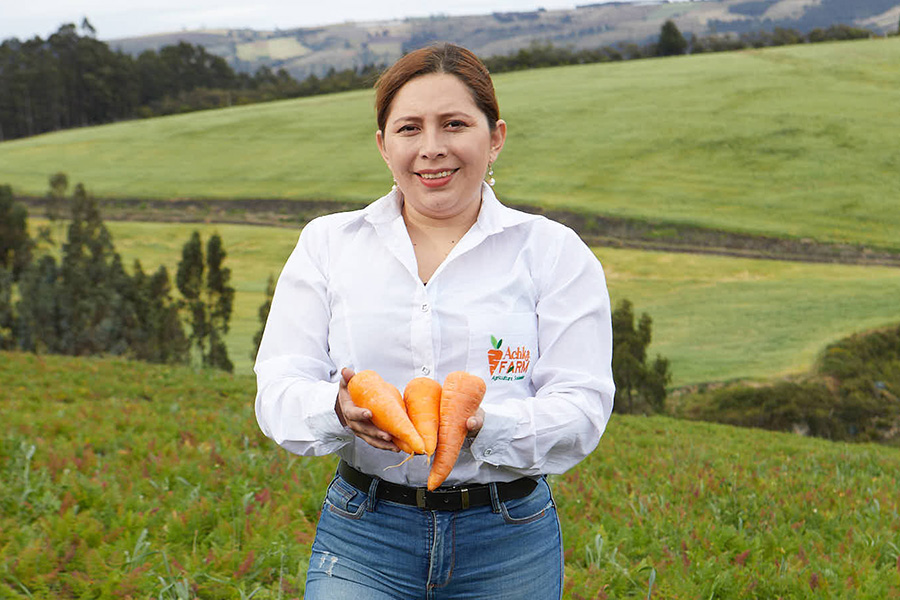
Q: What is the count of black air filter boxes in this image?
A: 0